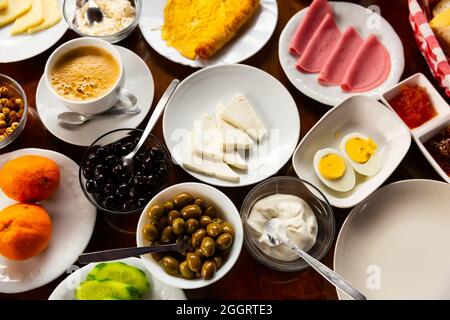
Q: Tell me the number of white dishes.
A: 11